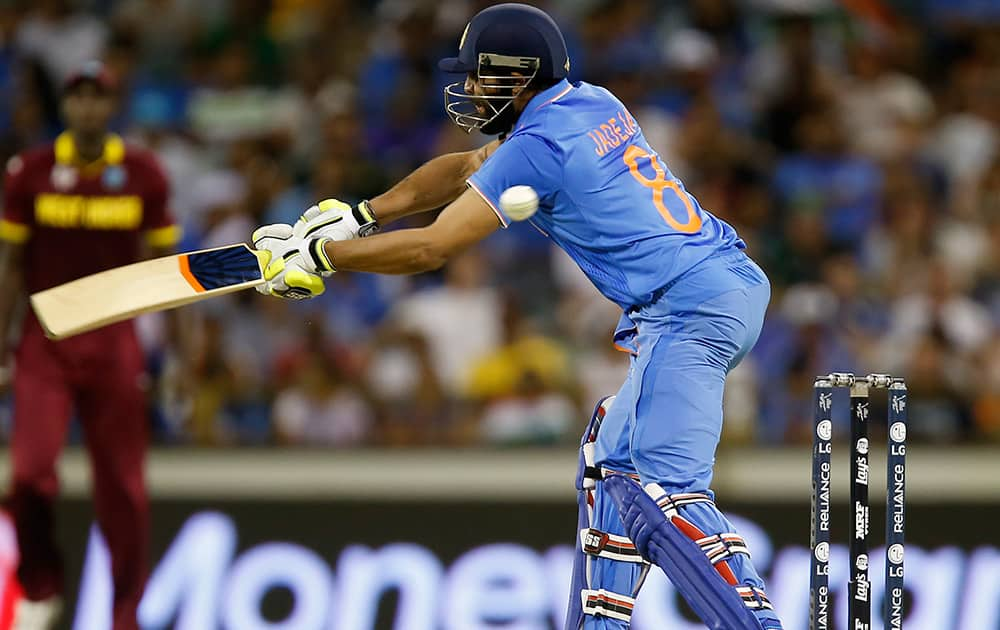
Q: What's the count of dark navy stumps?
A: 2